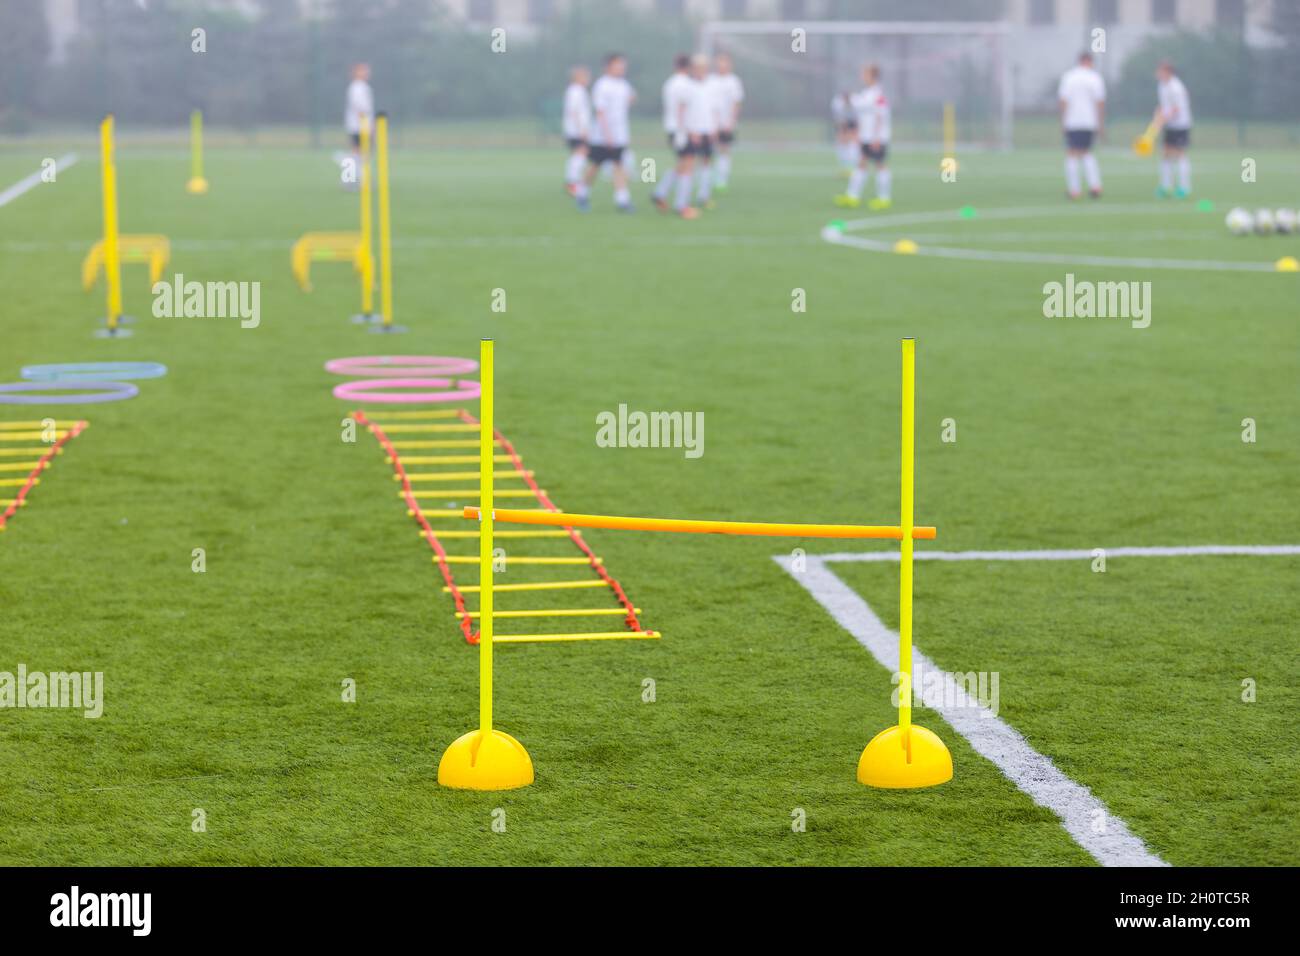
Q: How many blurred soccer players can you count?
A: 10